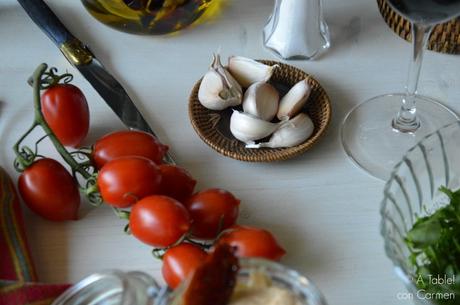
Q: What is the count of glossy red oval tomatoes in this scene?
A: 9